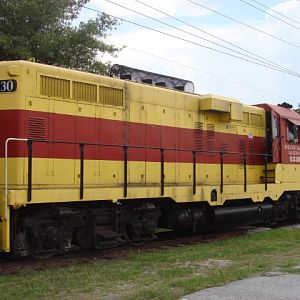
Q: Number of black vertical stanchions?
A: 8